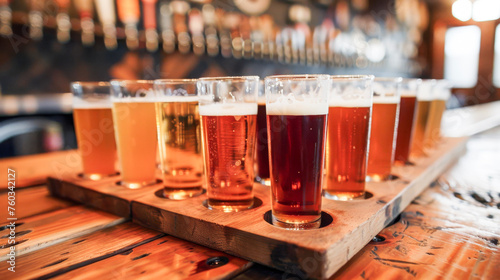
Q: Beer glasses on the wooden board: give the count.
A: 11